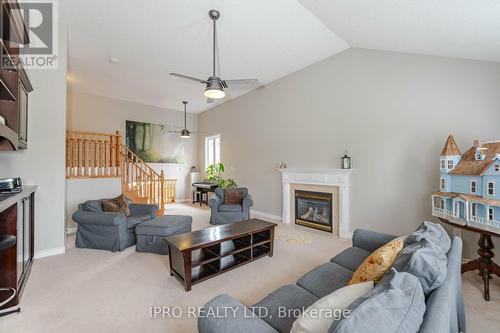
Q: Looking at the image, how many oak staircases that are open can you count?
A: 1